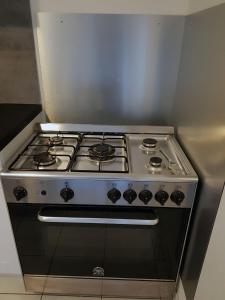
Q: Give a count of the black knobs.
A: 7